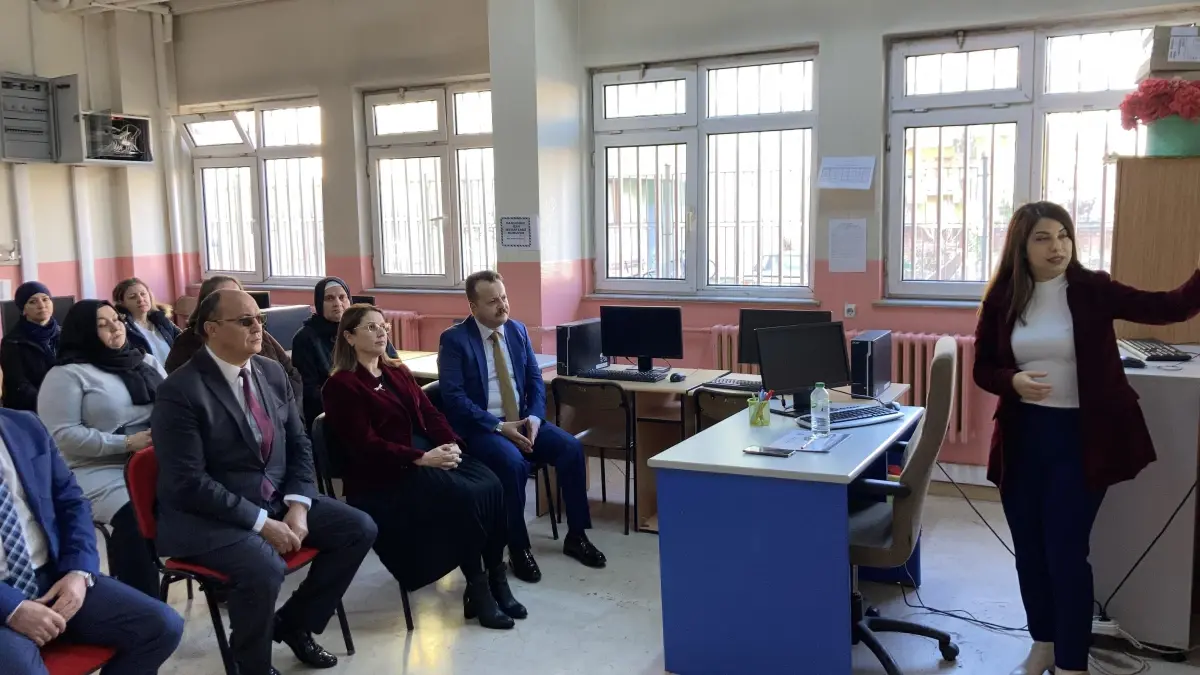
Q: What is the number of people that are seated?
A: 9